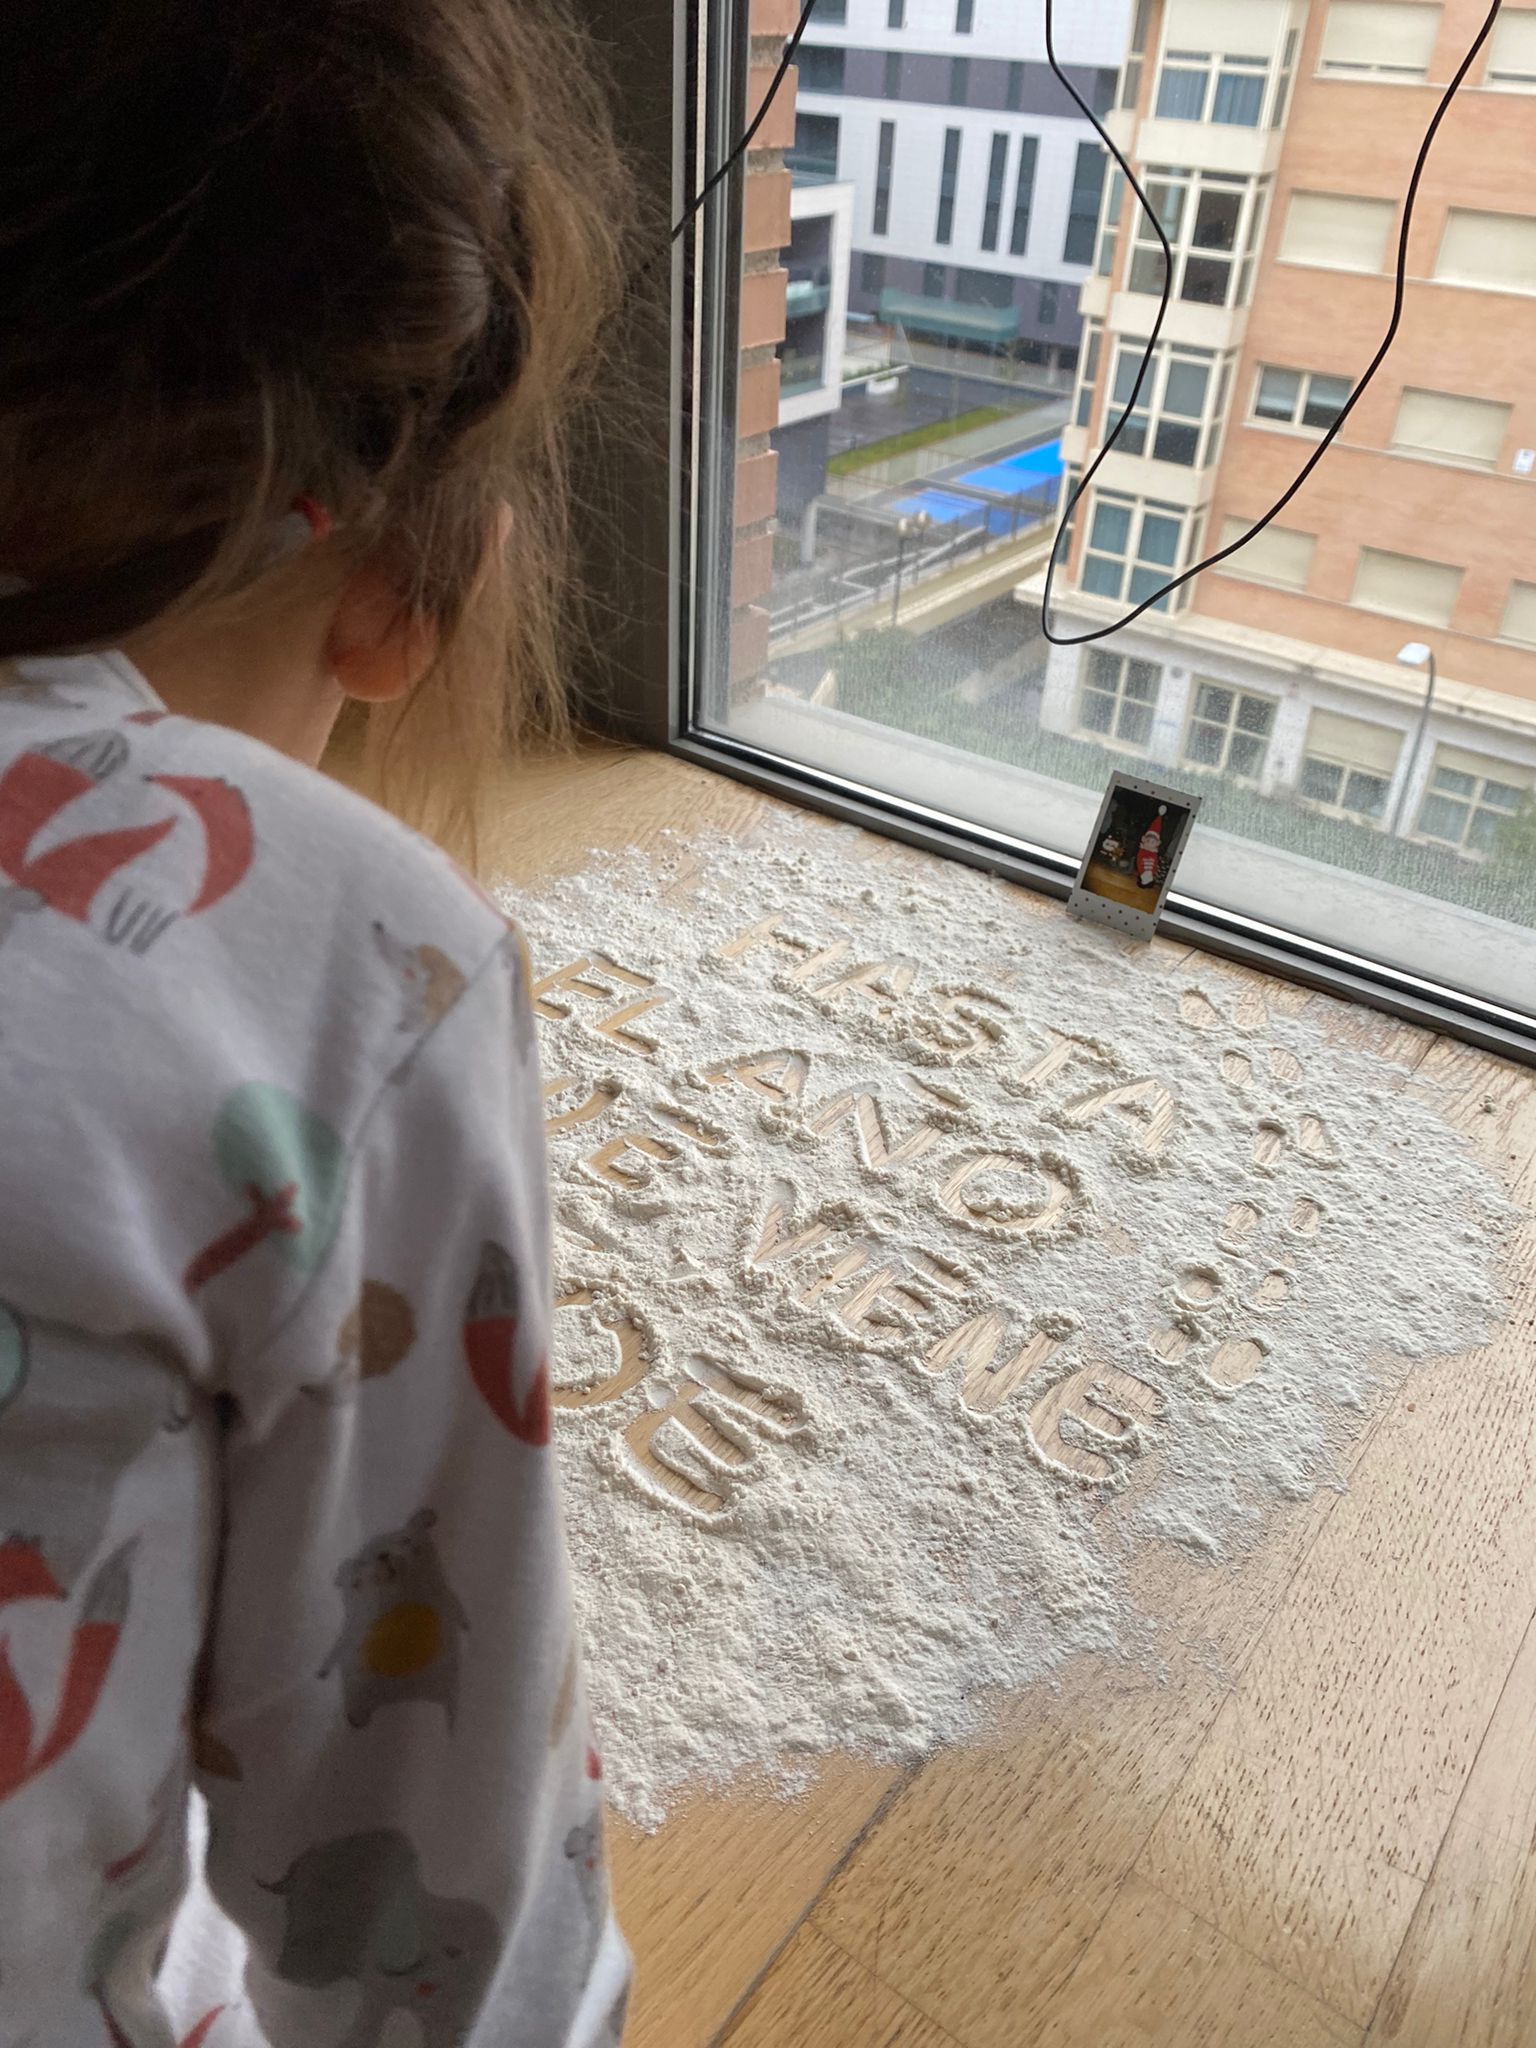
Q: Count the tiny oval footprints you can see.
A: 12